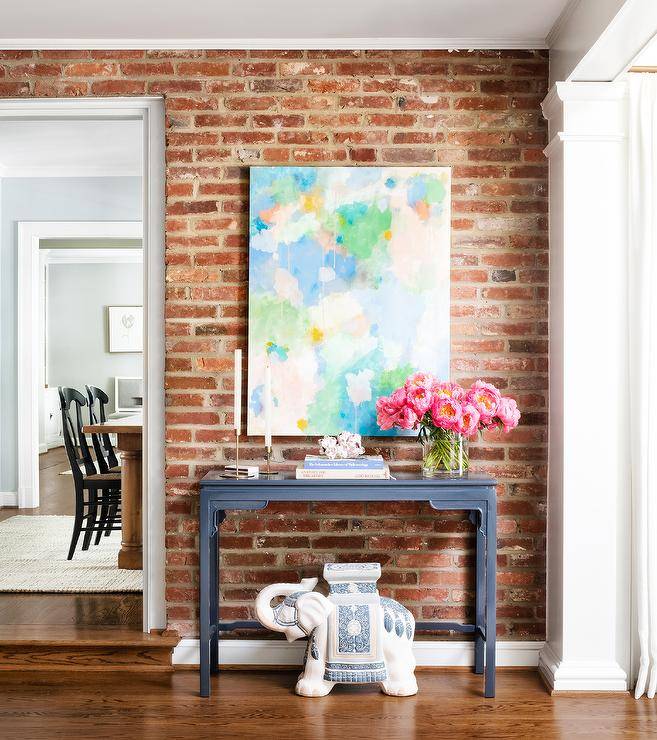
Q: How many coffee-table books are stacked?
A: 2